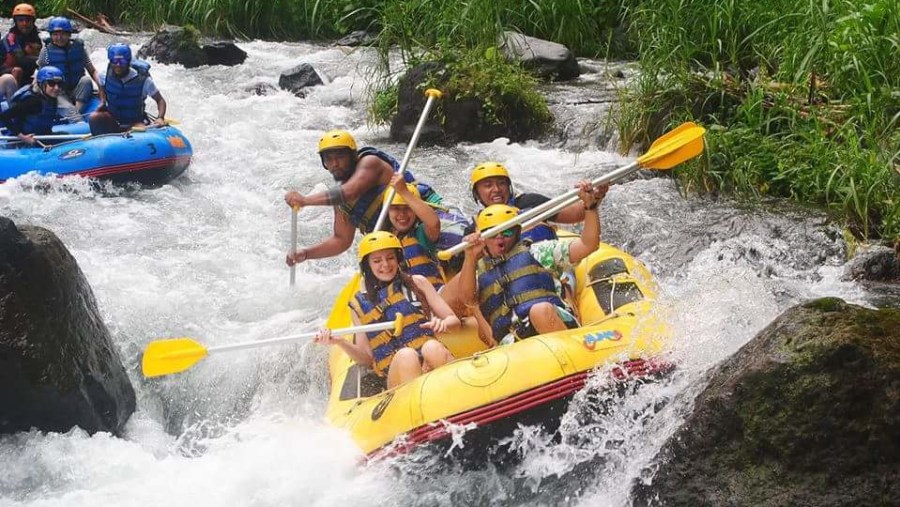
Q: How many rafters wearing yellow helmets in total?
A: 5